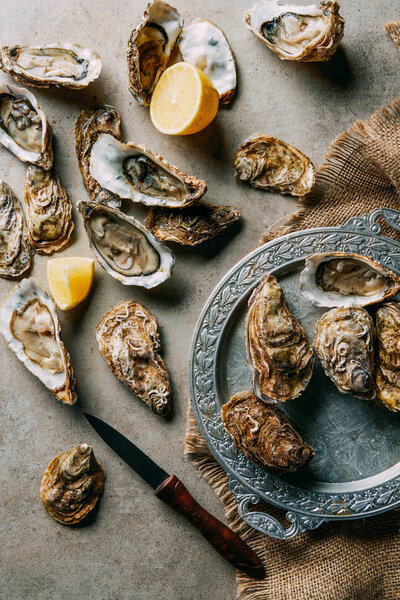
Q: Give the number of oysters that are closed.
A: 11